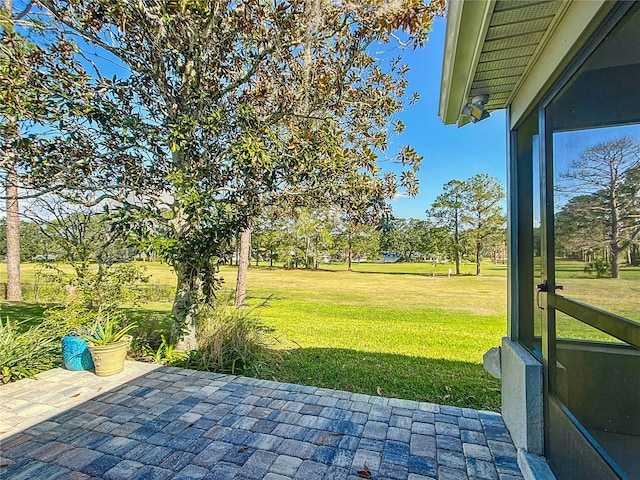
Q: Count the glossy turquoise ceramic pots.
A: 1